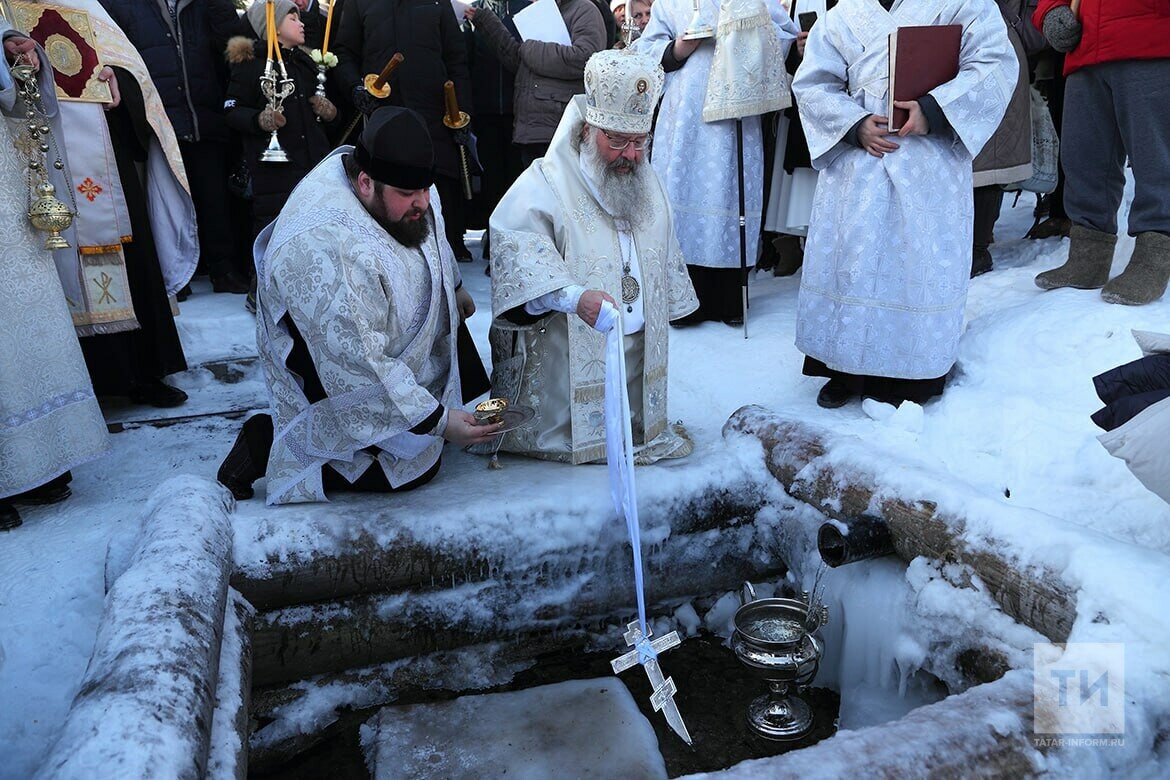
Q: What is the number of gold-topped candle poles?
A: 2